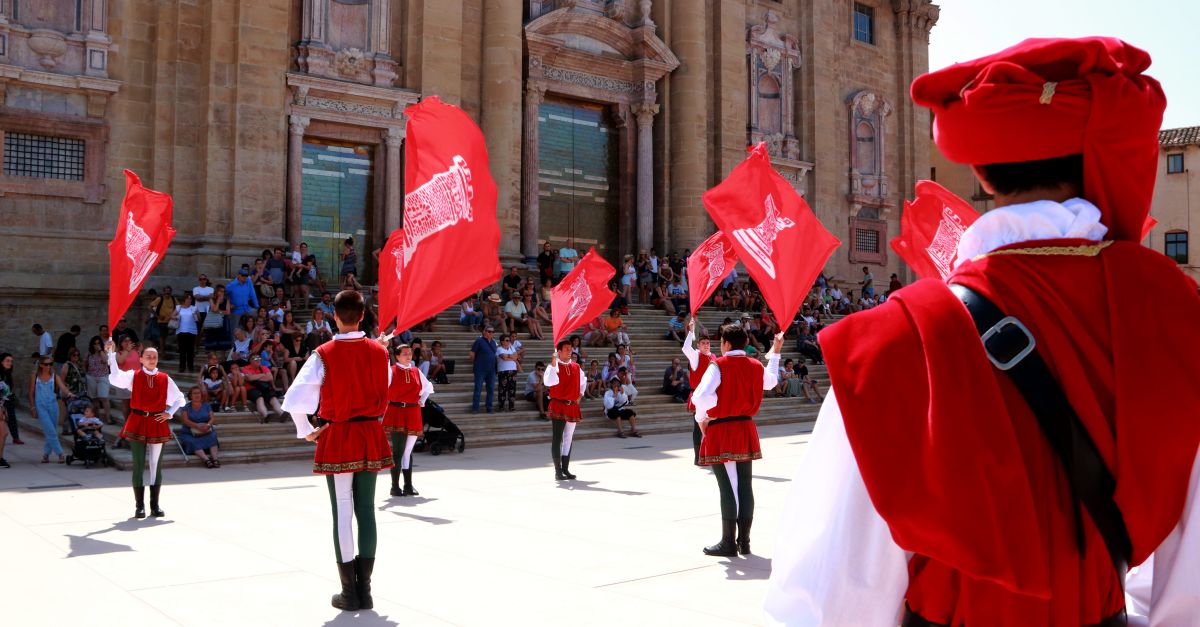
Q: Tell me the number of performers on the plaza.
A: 7